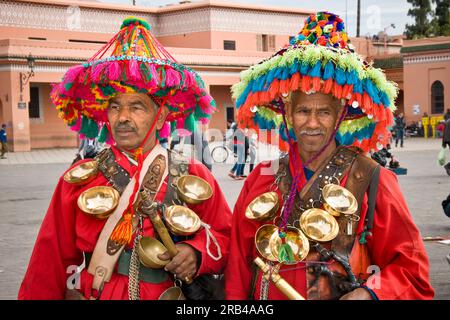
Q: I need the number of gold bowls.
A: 11